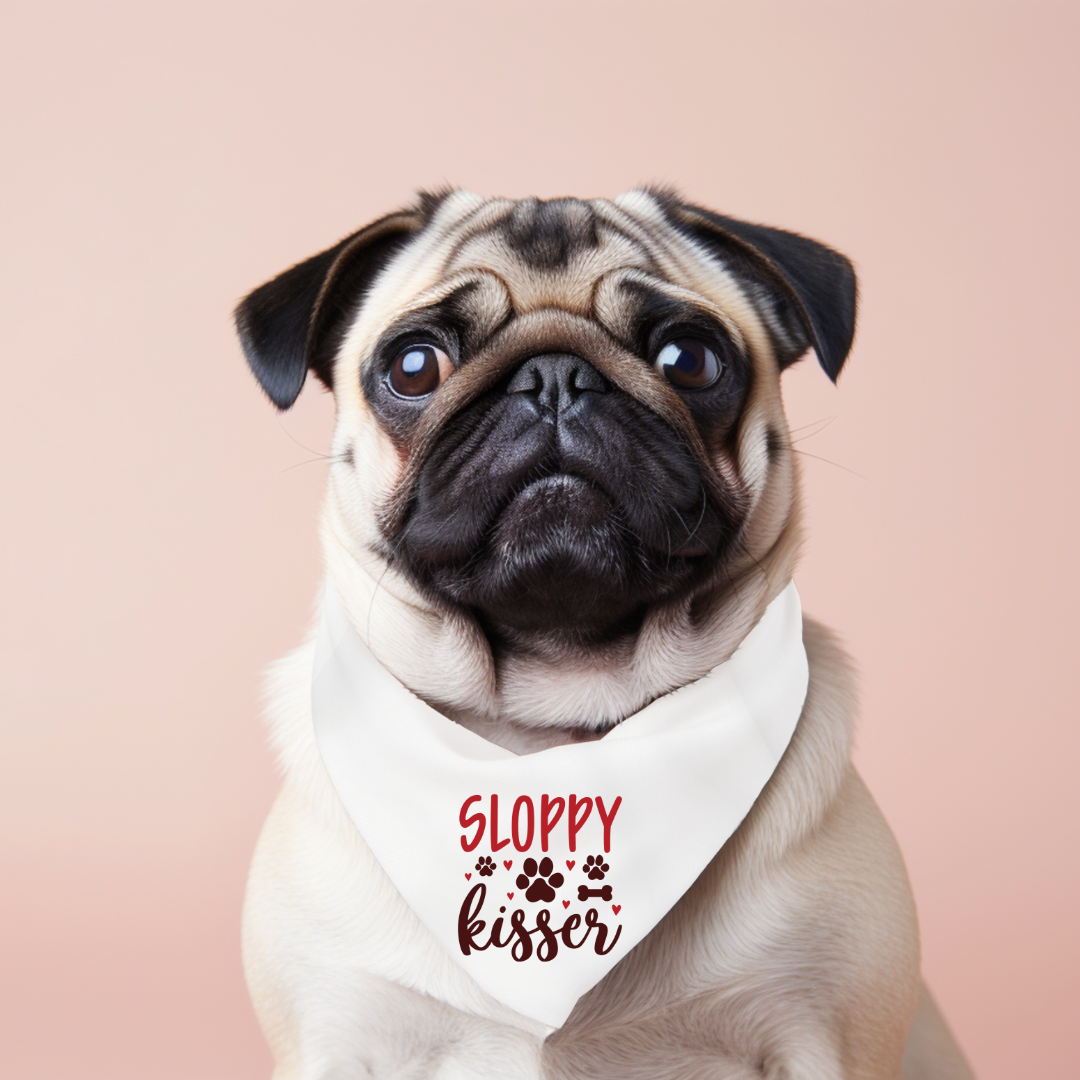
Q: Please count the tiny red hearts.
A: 6